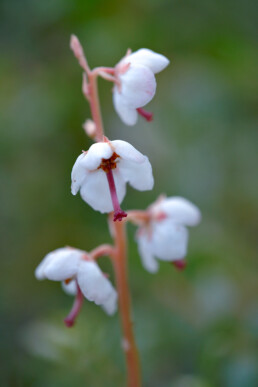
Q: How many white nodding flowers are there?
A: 4